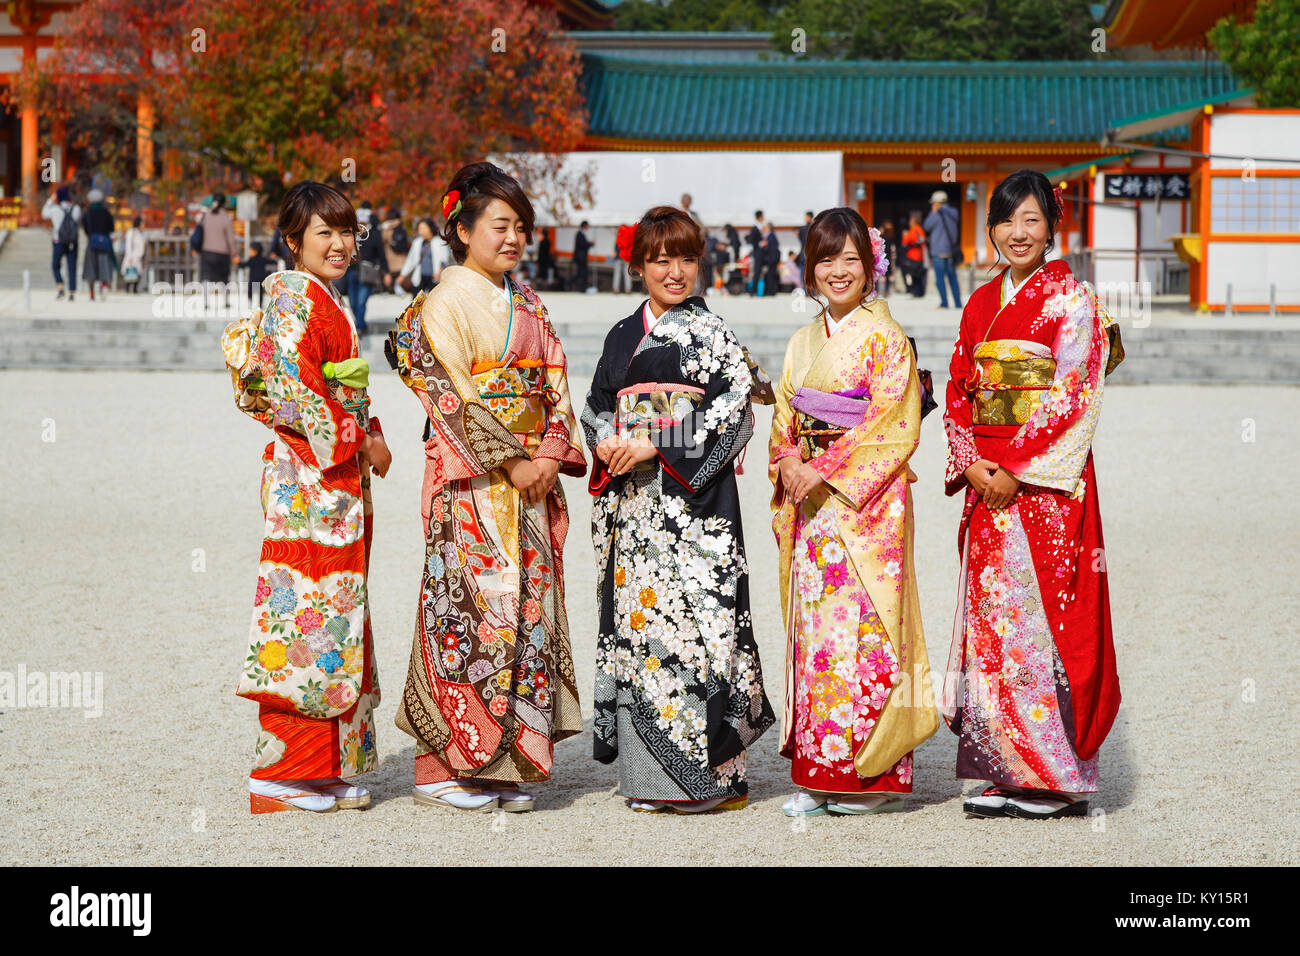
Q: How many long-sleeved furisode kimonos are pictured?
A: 5